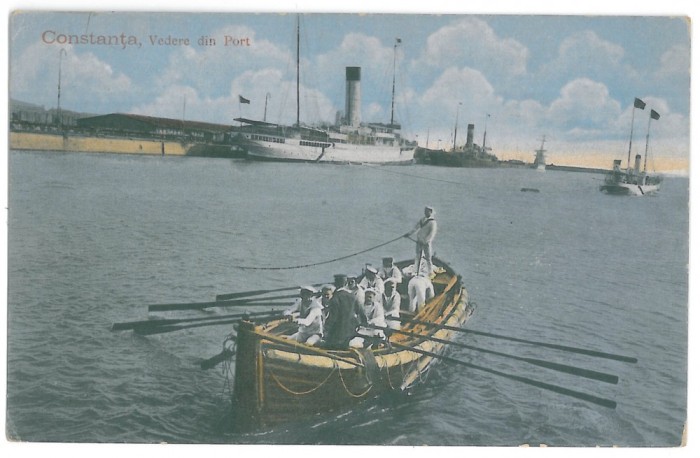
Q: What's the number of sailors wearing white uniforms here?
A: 9